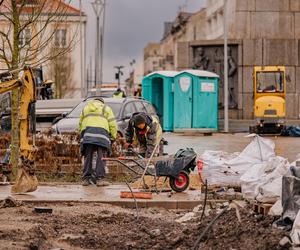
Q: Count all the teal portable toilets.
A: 2